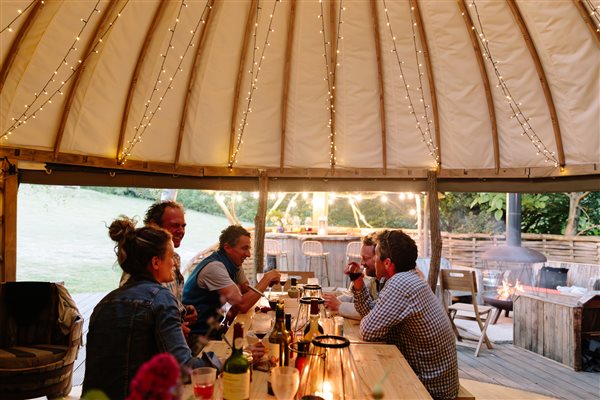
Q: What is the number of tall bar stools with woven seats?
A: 3